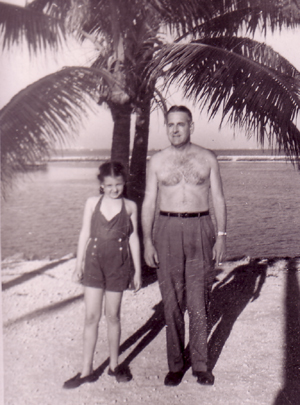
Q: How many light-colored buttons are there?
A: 5